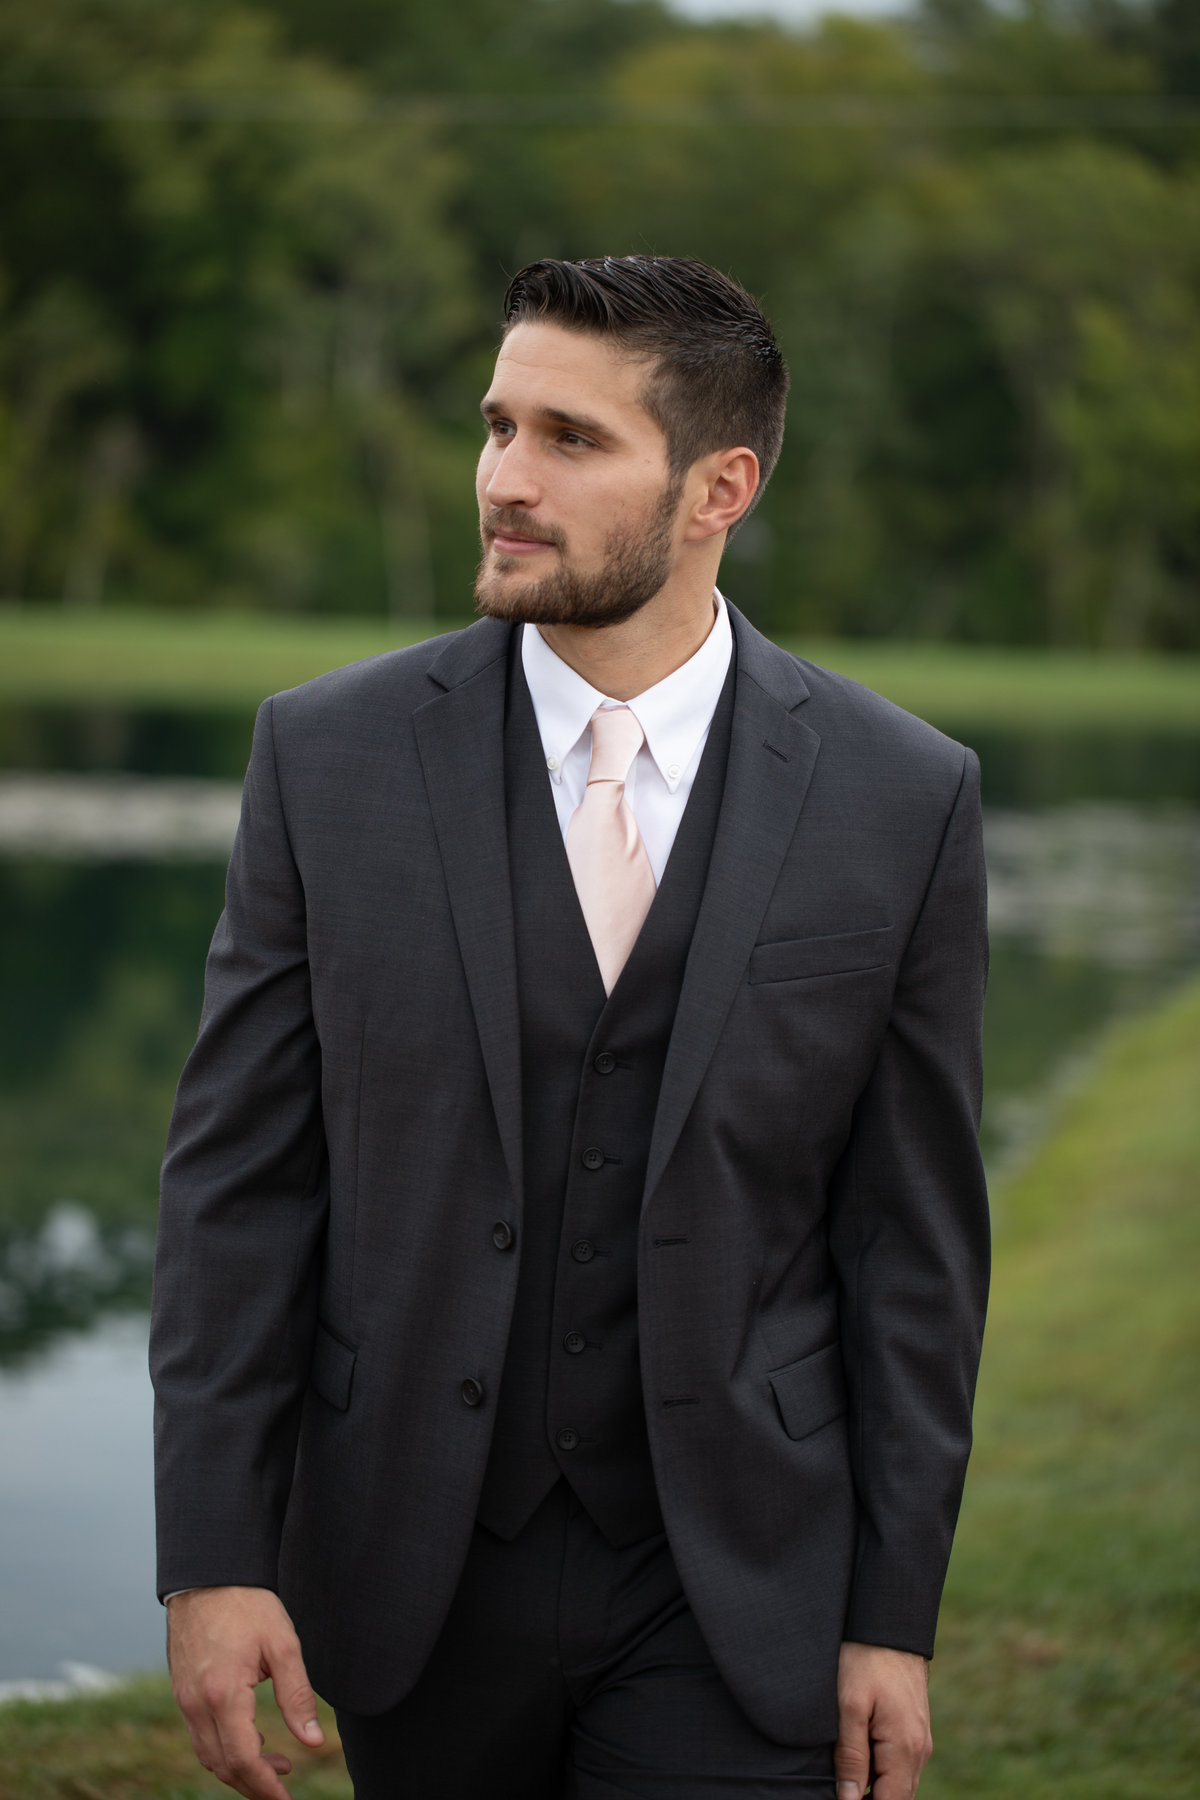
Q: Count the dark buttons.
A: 7